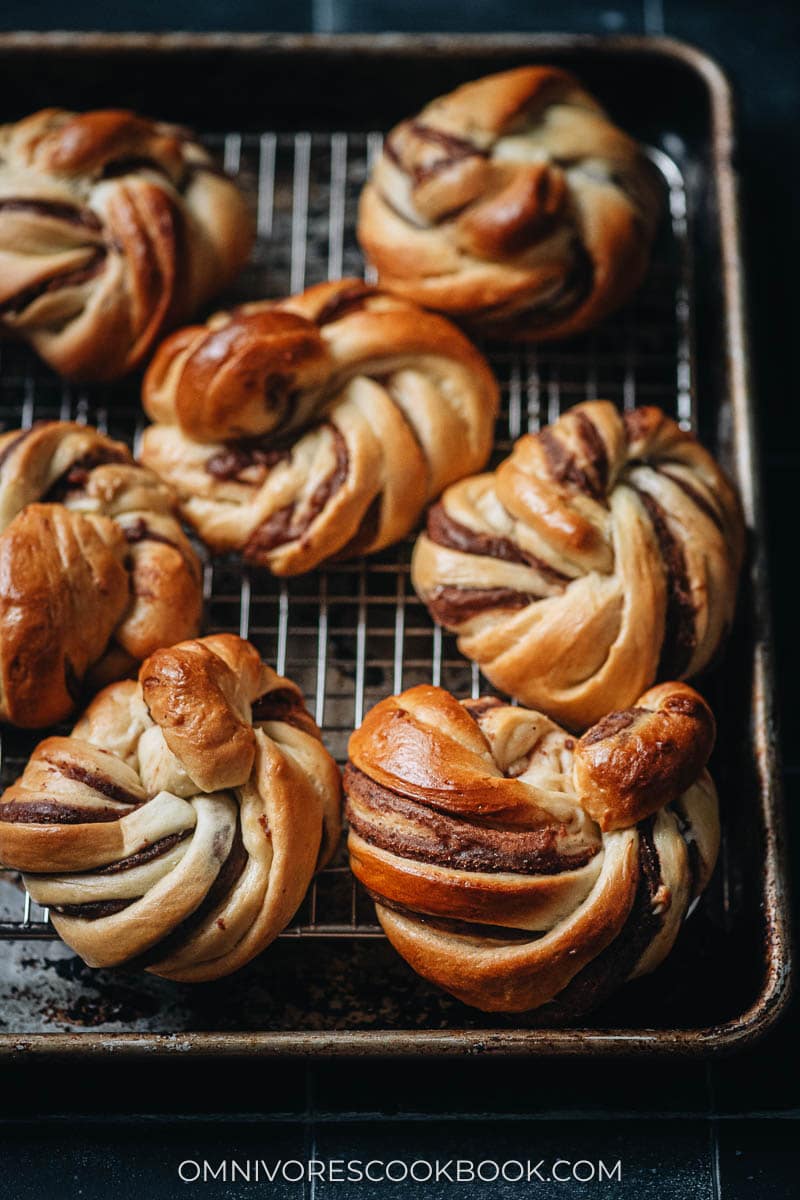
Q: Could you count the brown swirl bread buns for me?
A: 7